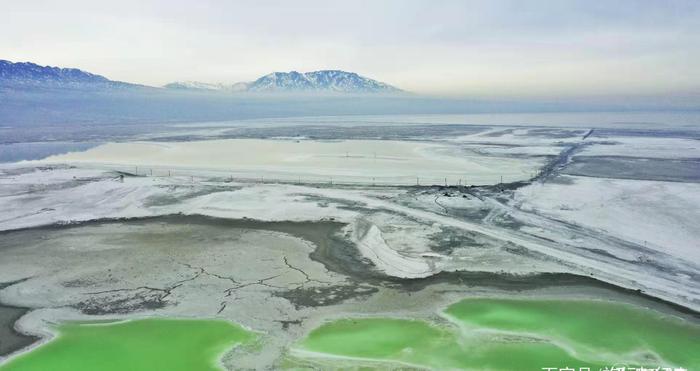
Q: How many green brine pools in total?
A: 3